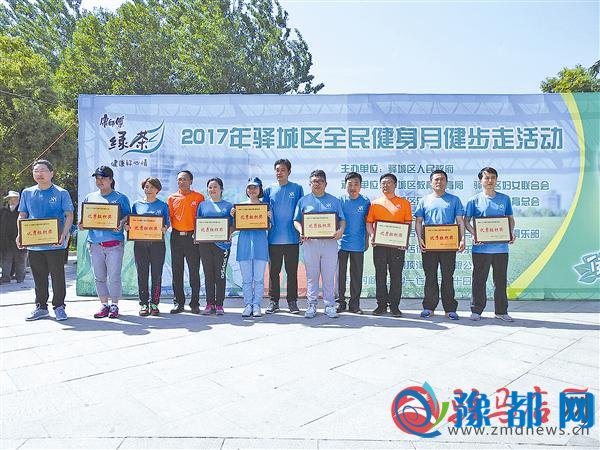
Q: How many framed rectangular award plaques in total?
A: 9